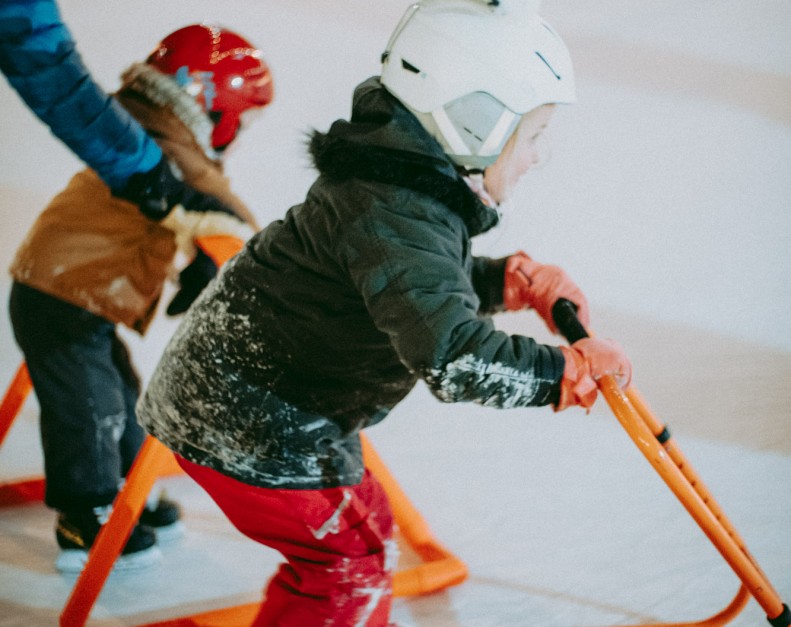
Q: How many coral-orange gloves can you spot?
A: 2